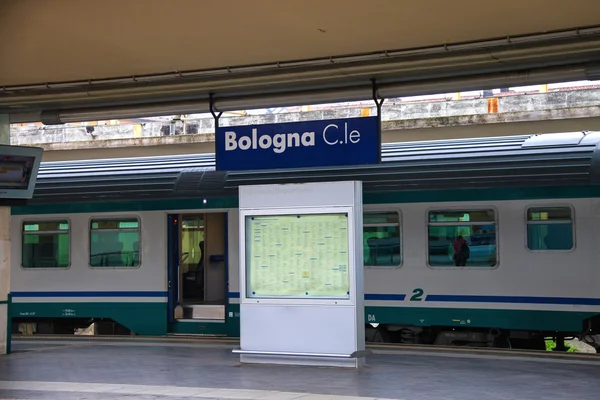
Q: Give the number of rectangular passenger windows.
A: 5